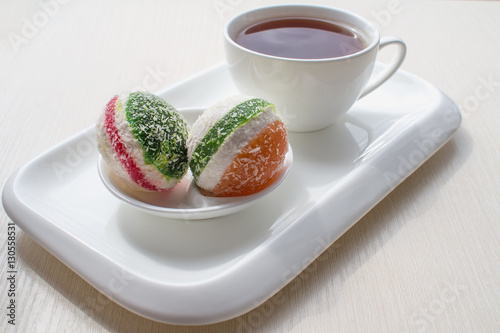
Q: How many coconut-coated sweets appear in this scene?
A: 2